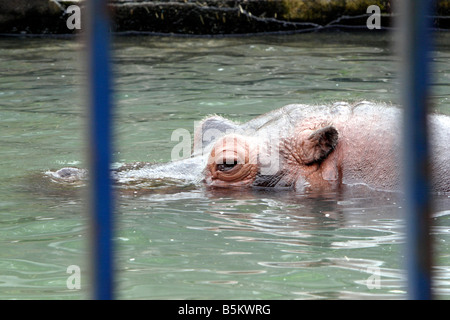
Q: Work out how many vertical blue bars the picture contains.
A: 2